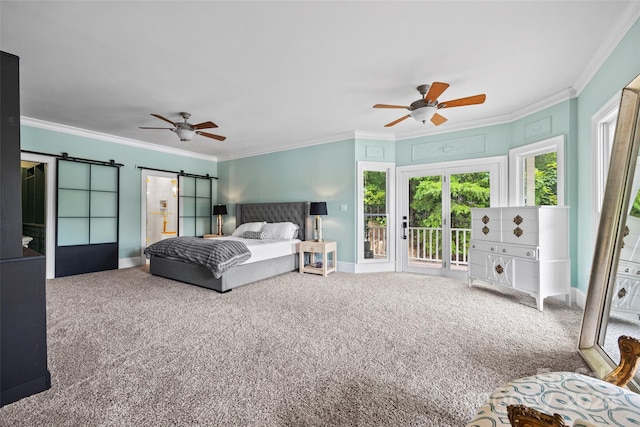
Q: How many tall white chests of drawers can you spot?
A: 1